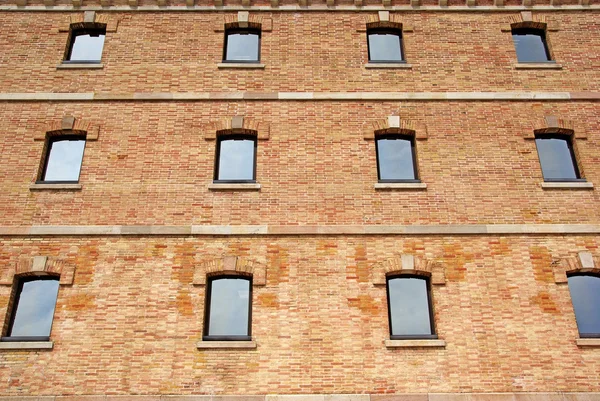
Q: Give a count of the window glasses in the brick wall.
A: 12